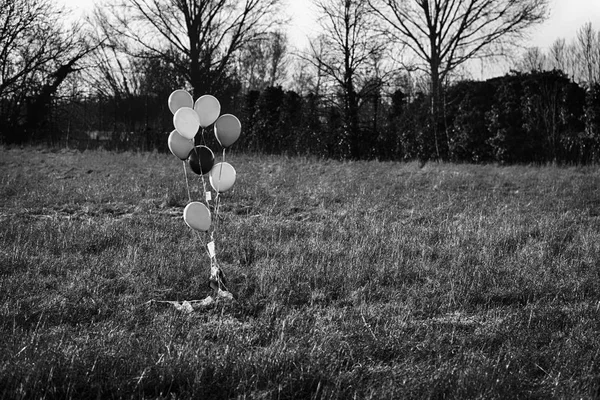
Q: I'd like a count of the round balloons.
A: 8